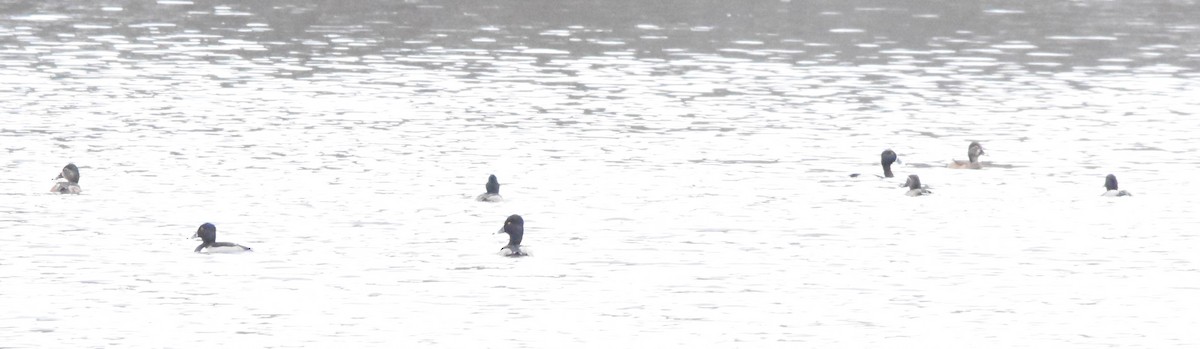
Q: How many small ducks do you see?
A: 8